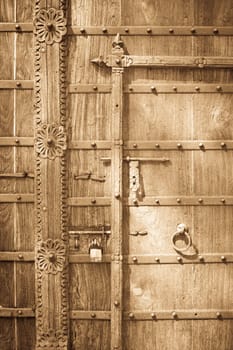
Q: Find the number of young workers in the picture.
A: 0